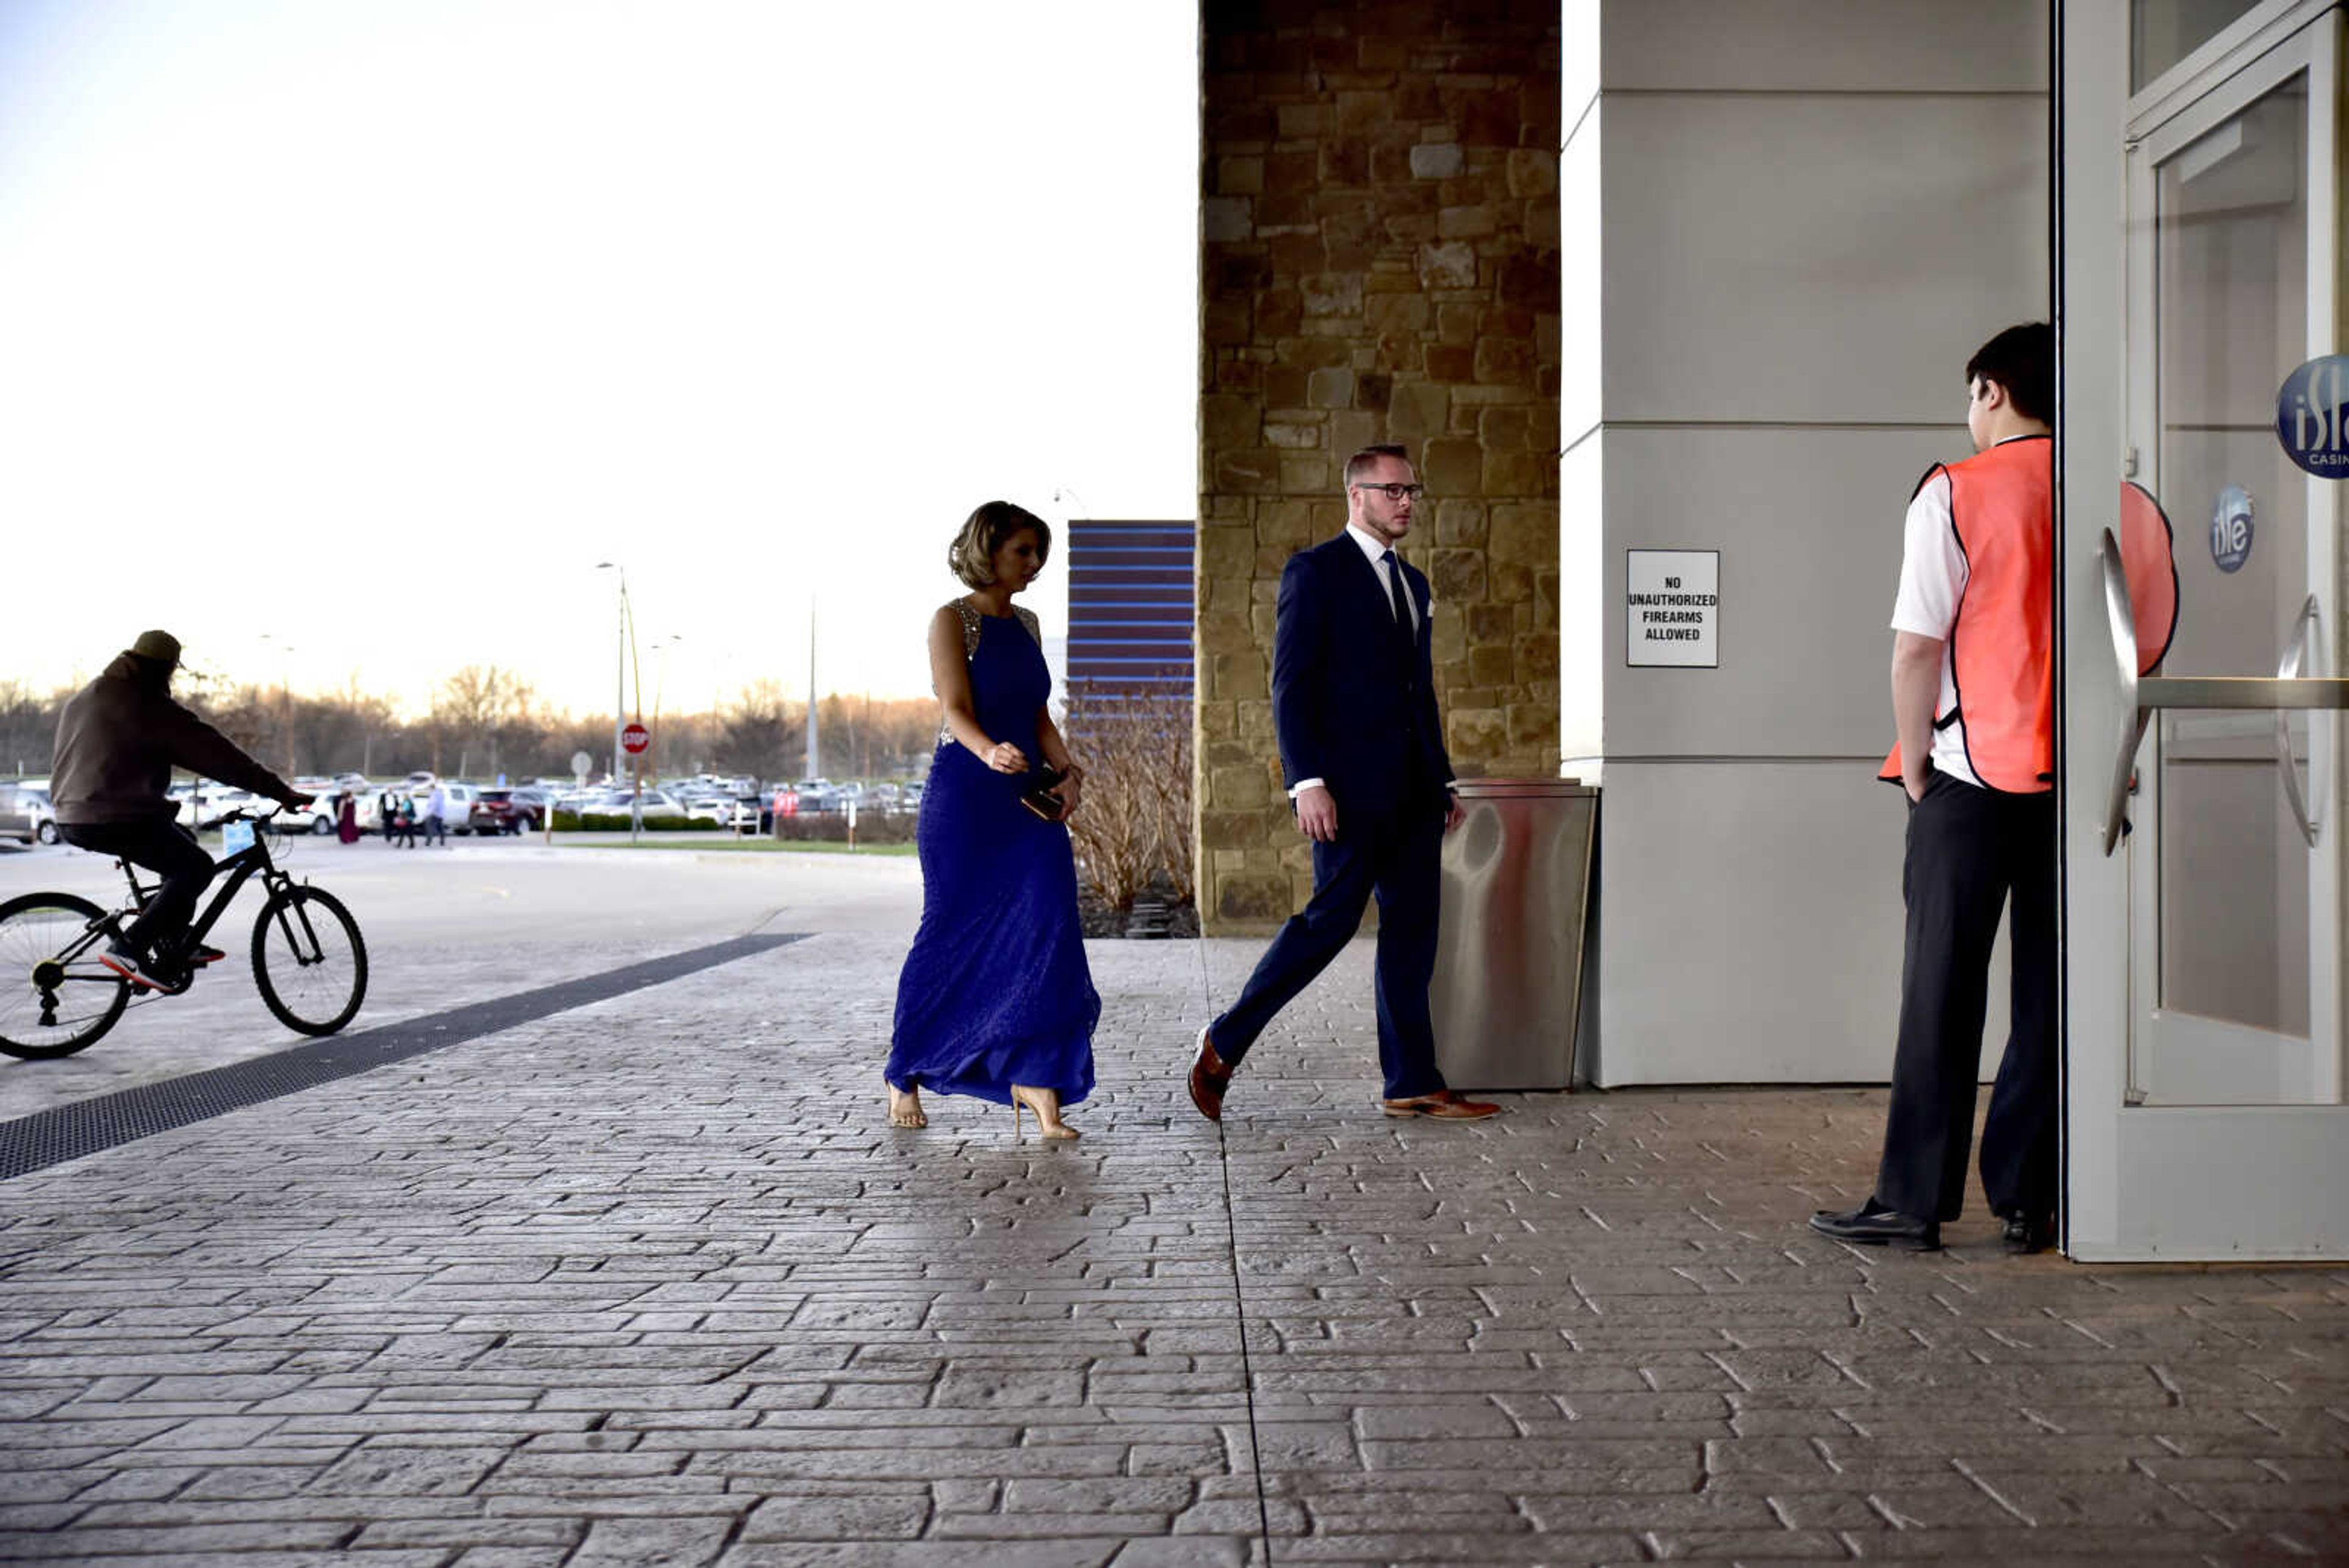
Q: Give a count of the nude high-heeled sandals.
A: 2